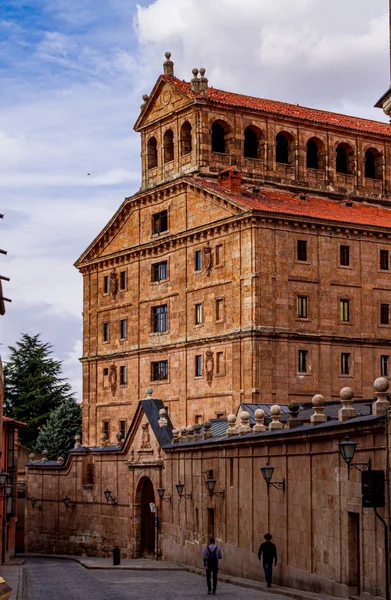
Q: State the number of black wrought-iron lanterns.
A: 10